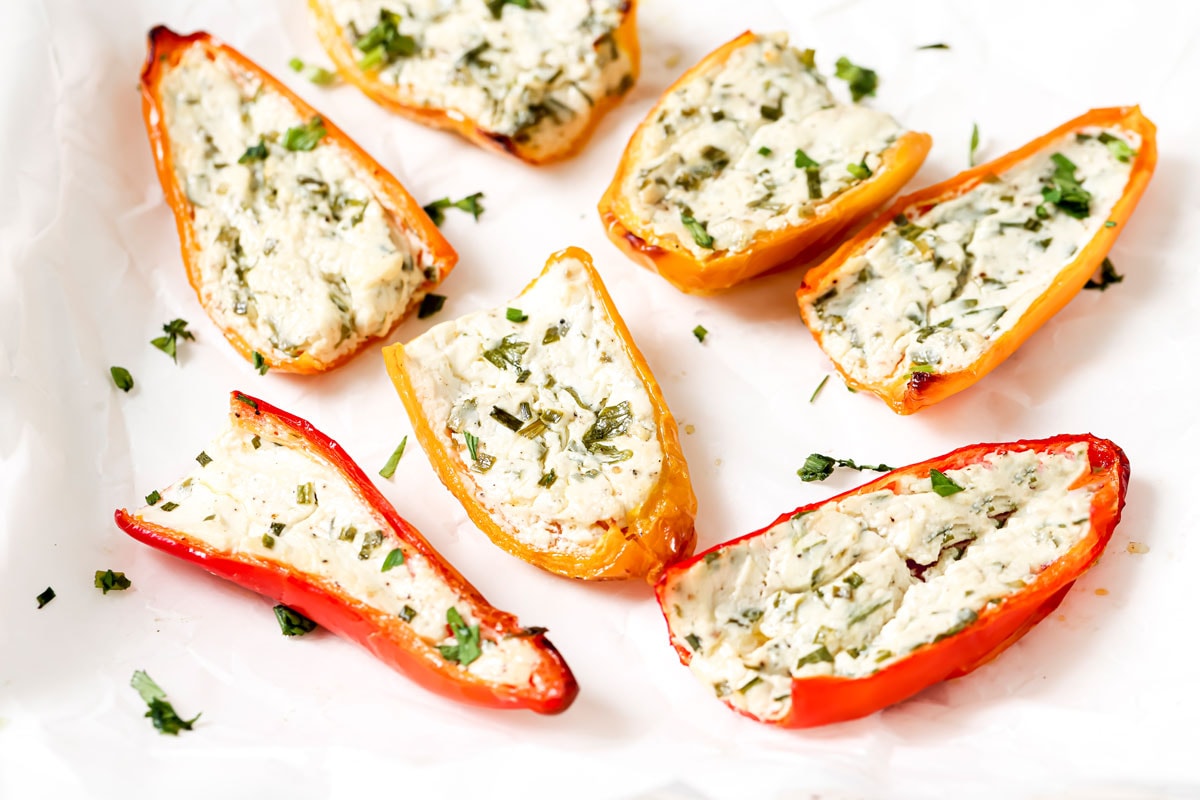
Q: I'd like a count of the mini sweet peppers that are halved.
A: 7